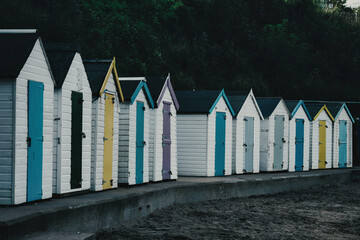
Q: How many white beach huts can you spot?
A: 11